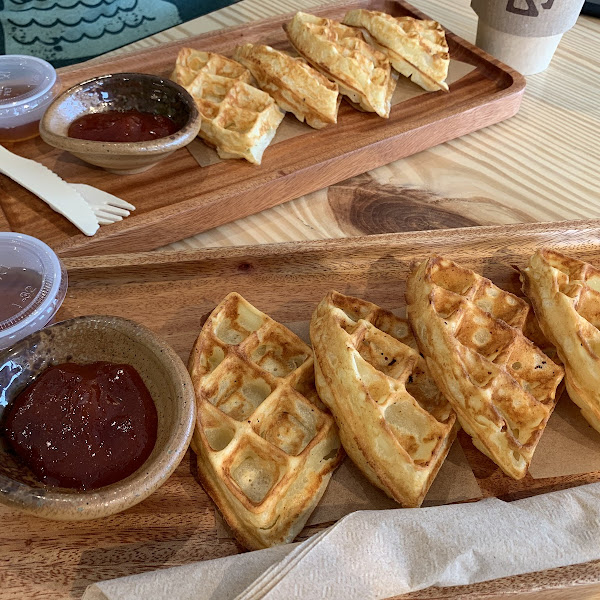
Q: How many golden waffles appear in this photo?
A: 8